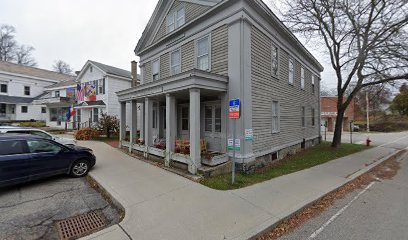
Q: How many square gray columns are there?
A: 5